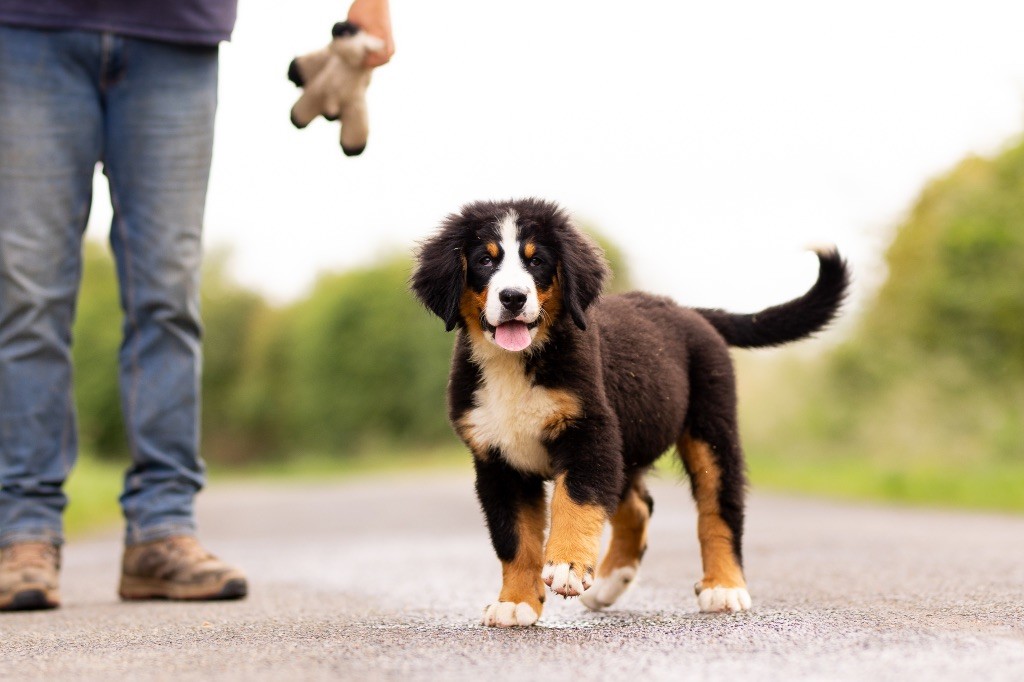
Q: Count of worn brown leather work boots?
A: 2